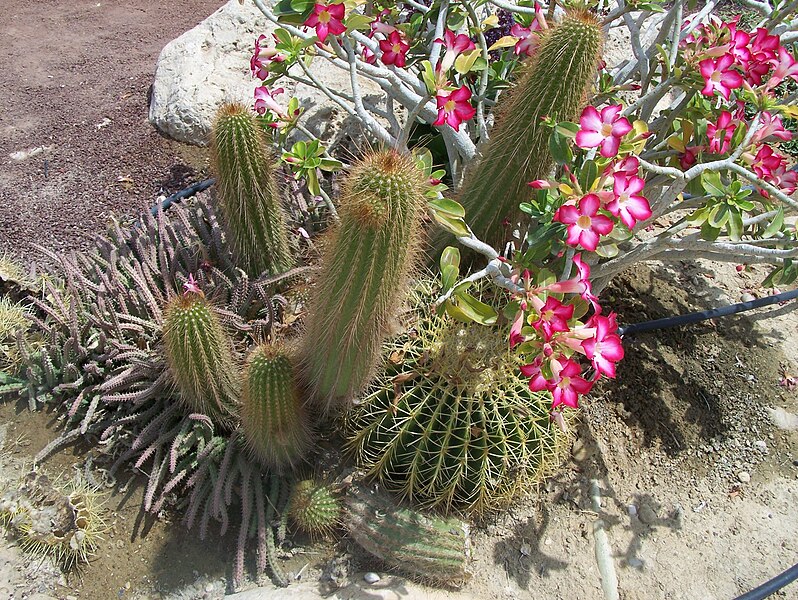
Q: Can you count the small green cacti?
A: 3